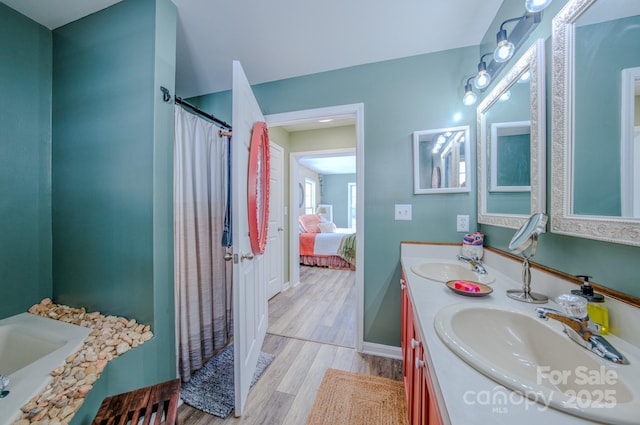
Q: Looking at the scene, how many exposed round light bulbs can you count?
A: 4